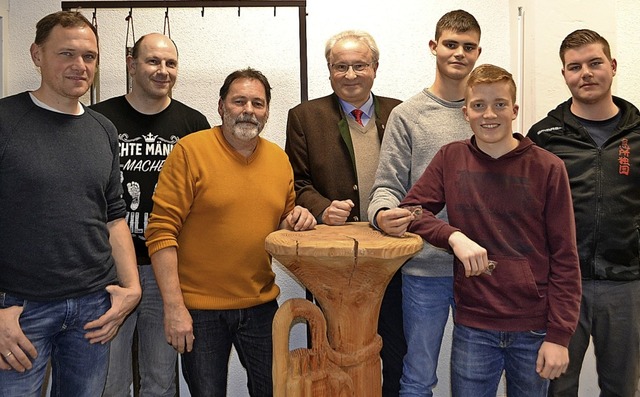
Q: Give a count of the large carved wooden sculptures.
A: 1